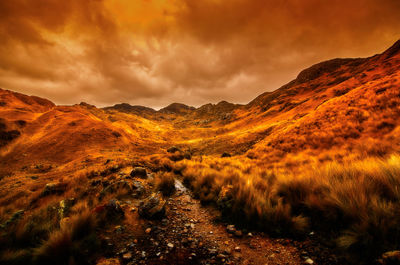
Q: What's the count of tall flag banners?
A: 0